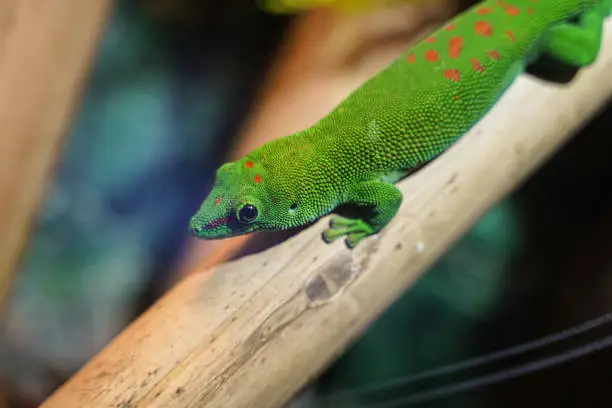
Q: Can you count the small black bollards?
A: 0